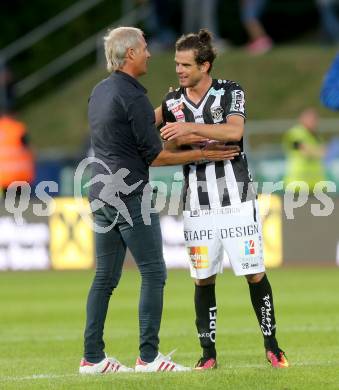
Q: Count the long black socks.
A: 2